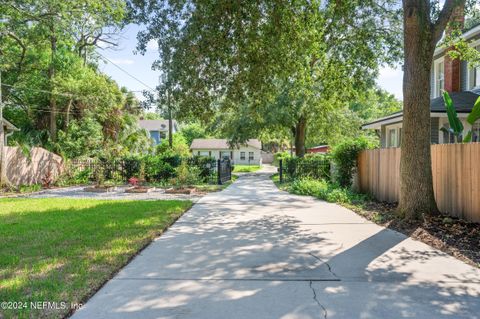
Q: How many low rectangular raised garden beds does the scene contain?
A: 3